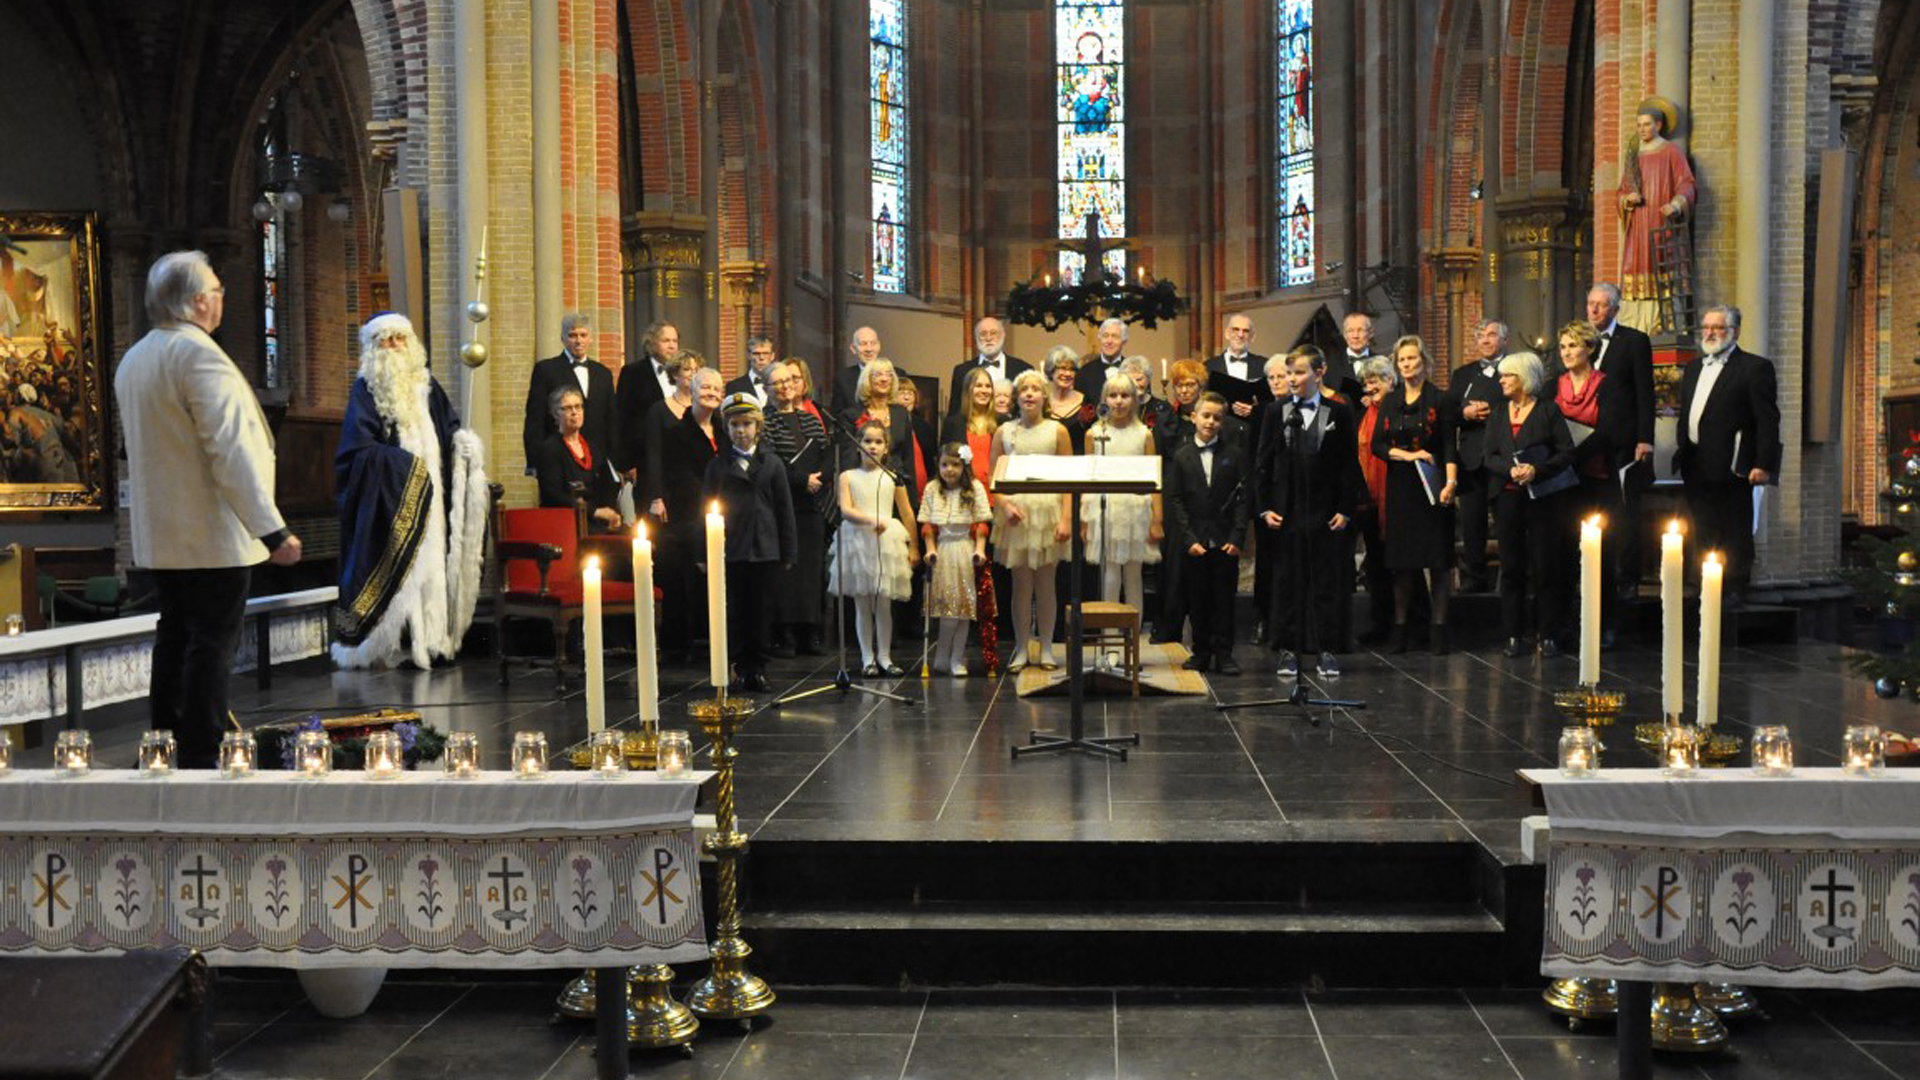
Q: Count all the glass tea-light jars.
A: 15